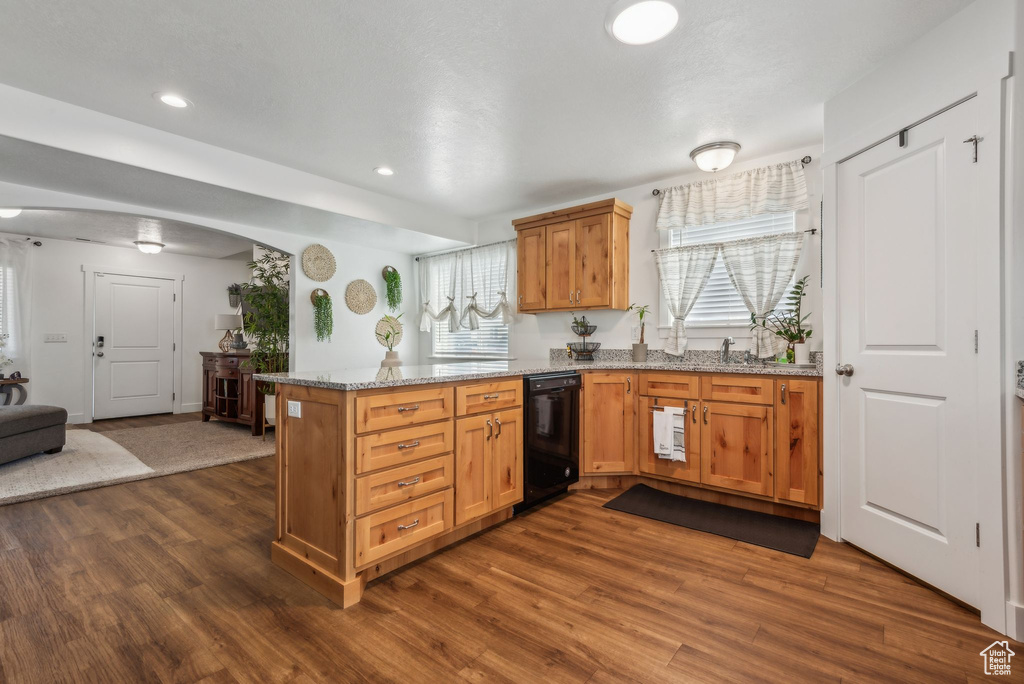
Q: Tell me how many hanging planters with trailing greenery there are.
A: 2